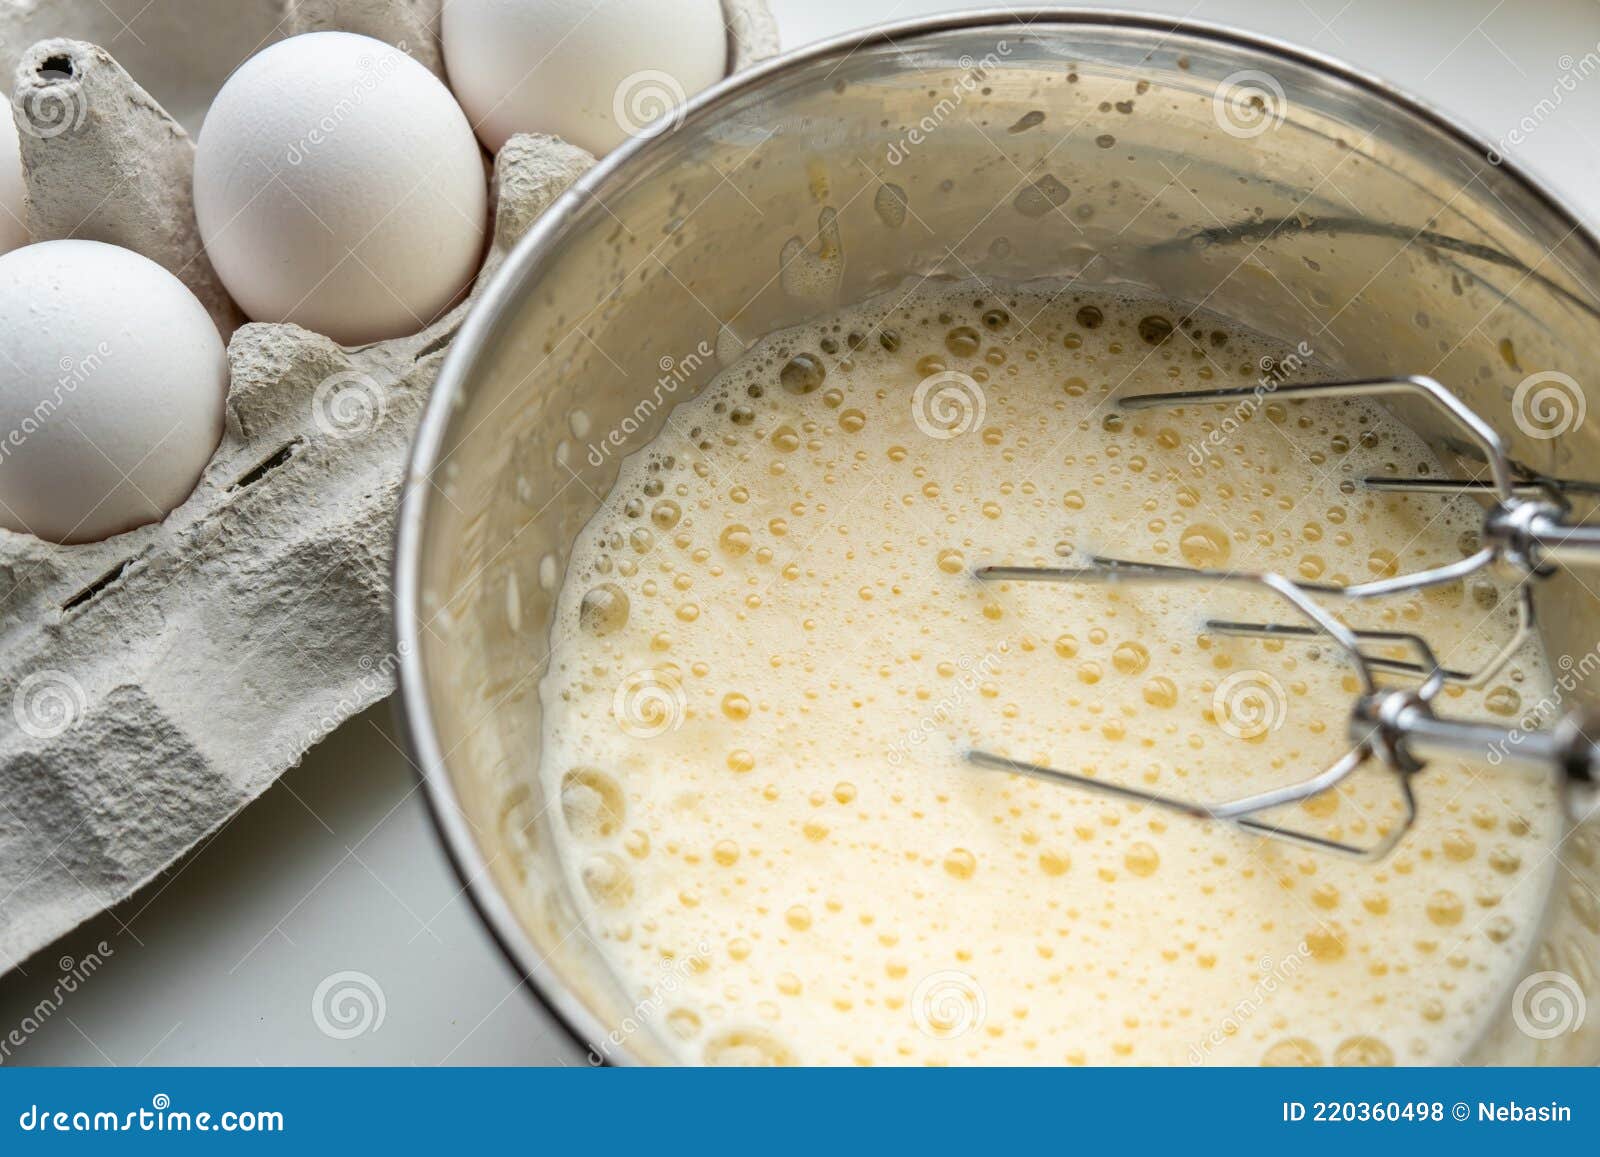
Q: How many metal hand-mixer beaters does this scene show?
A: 2